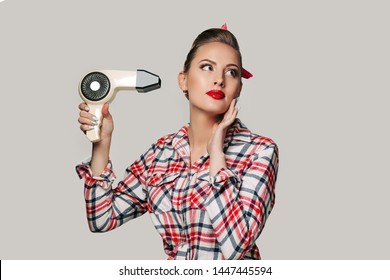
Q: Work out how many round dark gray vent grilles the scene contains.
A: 1